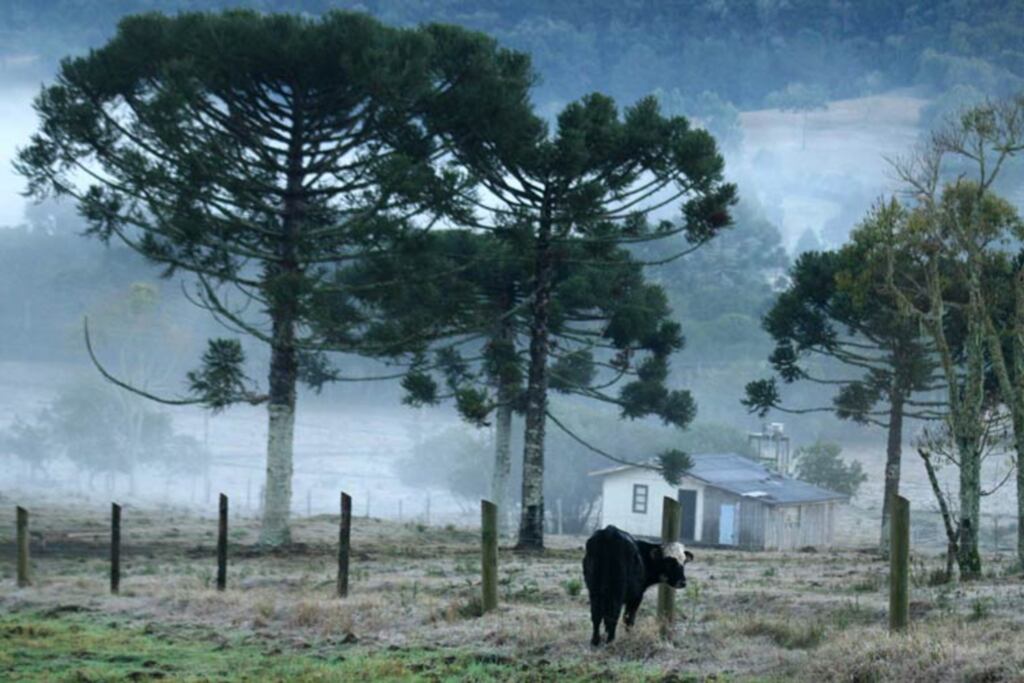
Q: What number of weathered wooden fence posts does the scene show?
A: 7